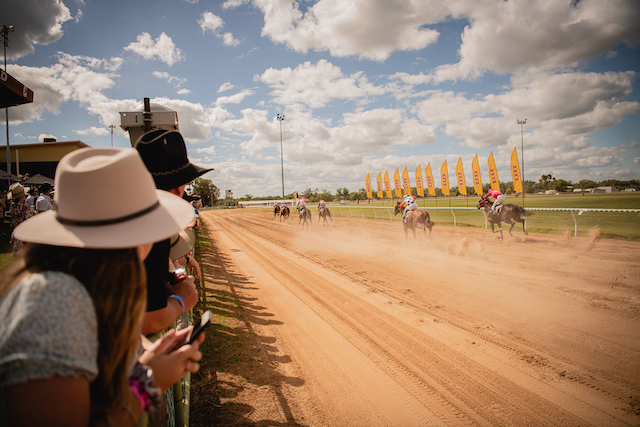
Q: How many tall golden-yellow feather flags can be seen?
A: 12